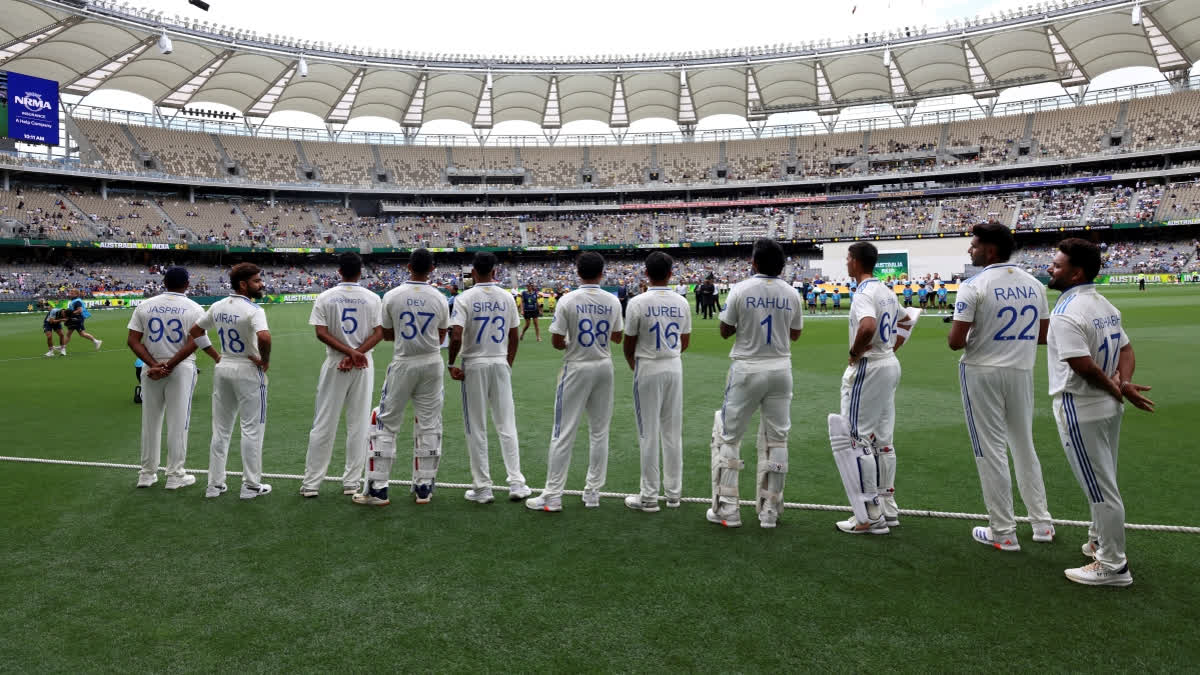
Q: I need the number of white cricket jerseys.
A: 11